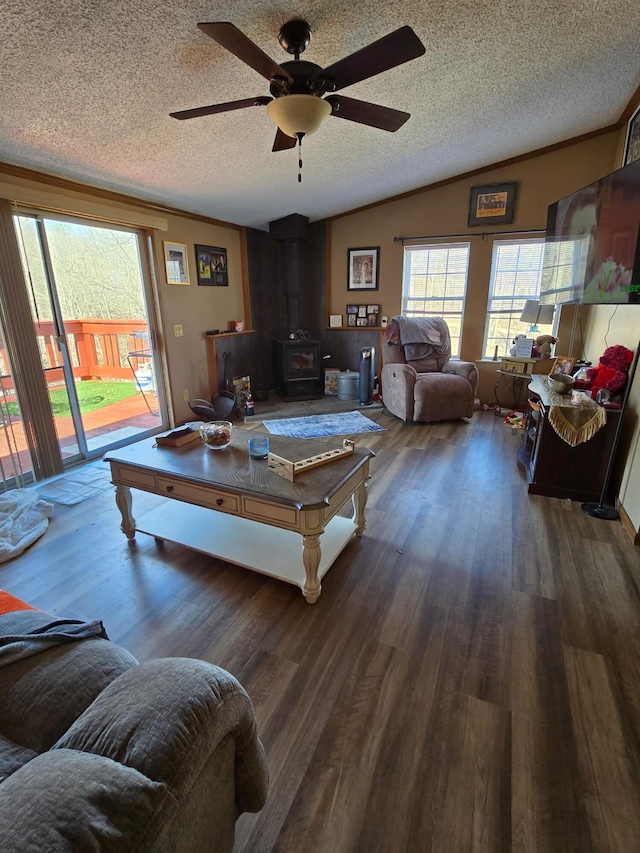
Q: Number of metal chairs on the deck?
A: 1